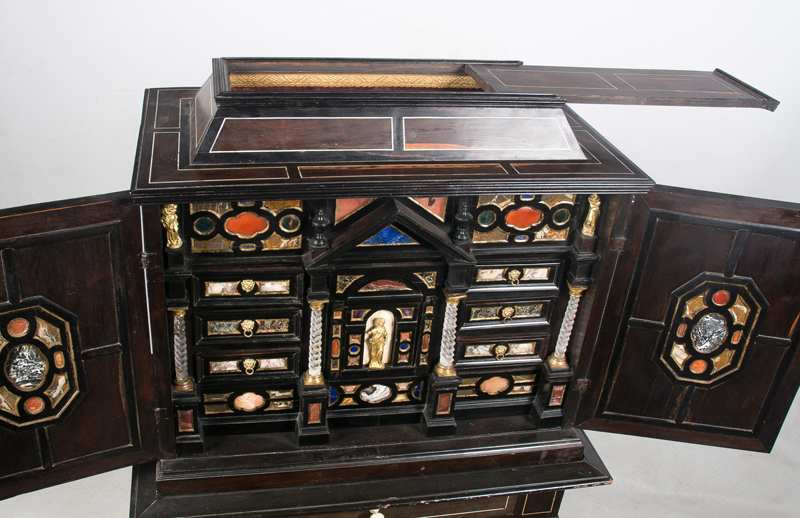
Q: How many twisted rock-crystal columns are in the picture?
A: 4